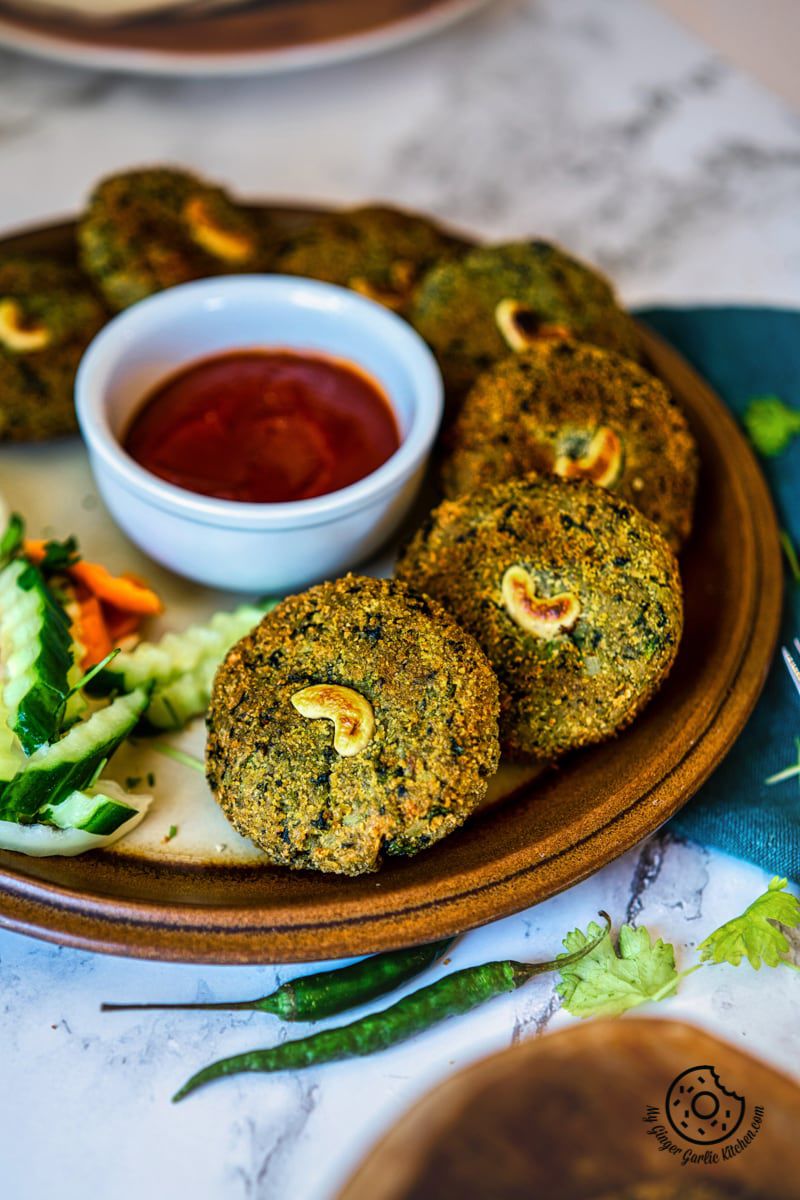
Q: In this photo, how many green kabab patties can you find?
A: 7